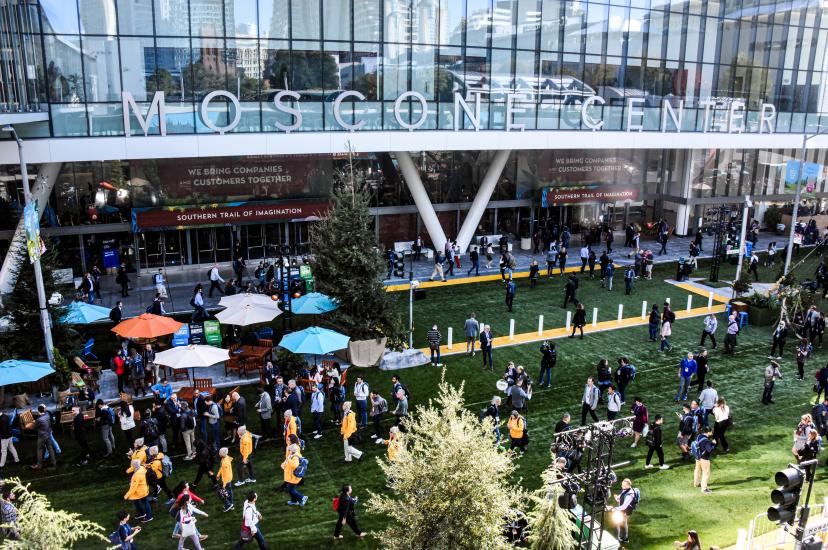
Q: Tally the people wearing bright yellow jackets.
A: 11